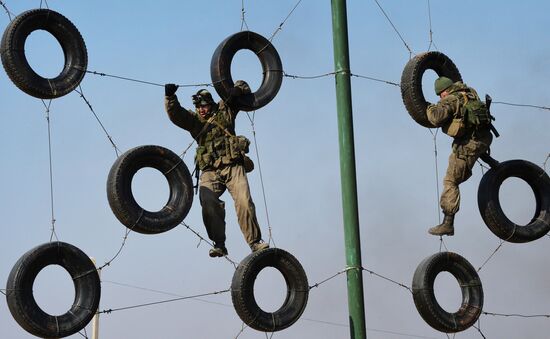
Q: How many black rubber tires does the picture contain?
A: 8